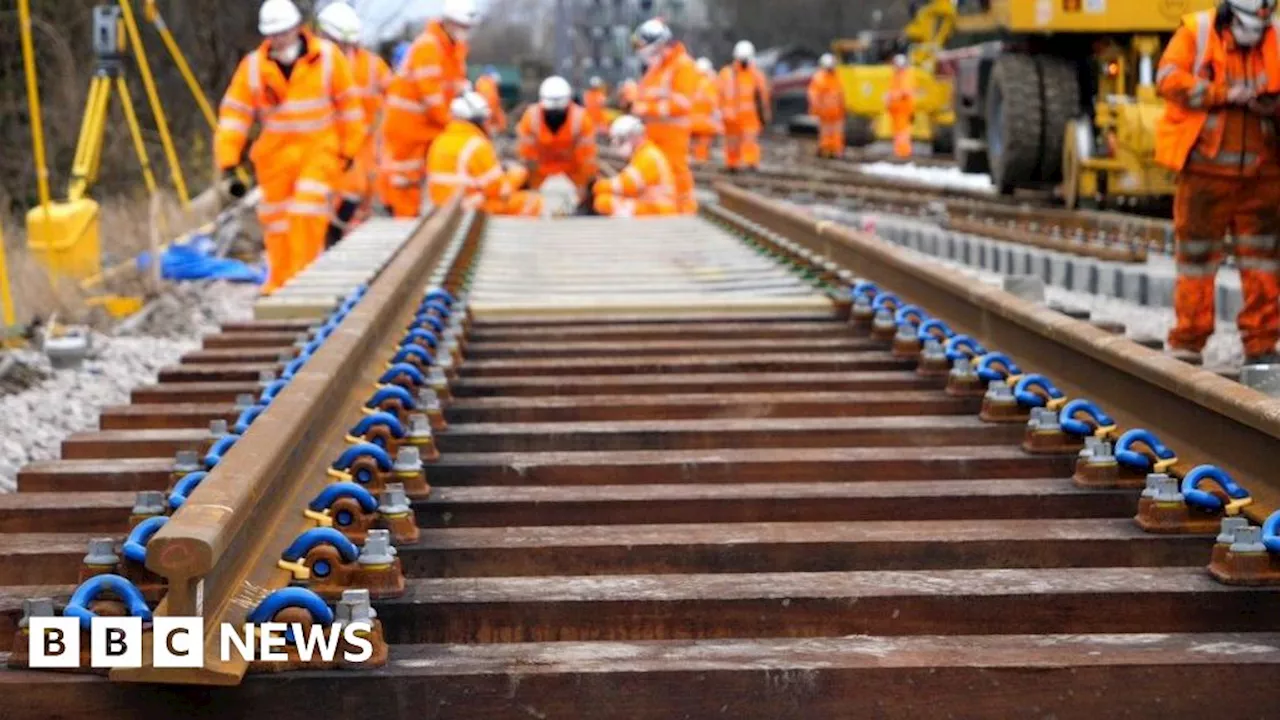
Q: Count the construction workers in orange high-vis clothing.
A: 14